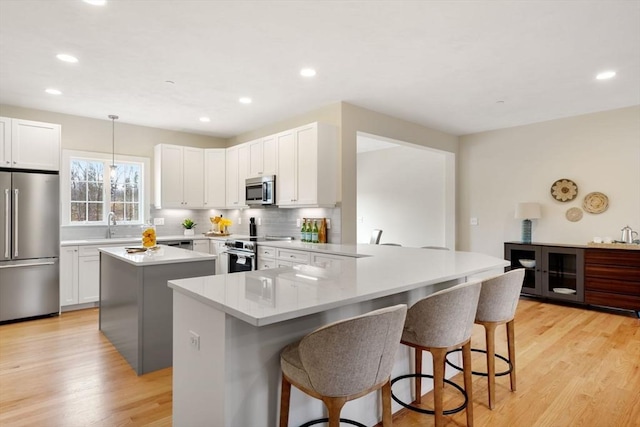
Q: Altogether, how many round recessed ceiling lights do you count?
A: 7